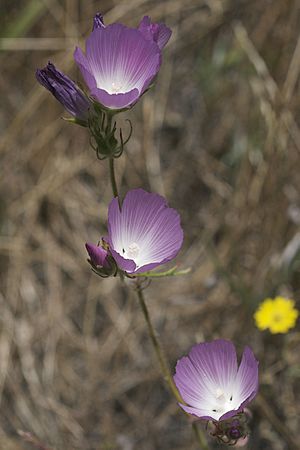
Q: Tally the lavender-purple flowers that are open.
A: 3